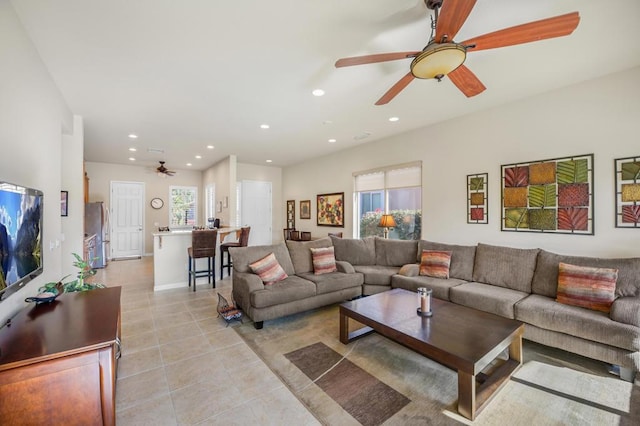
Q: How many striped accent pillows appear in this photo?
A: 4